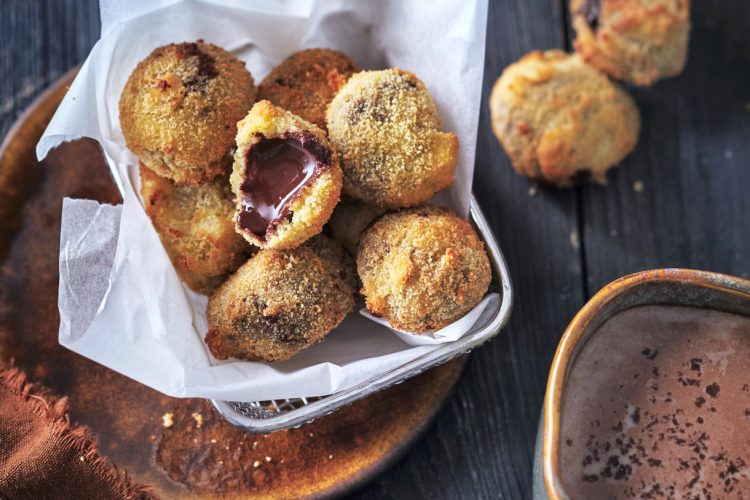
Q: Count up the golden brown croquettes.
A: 10